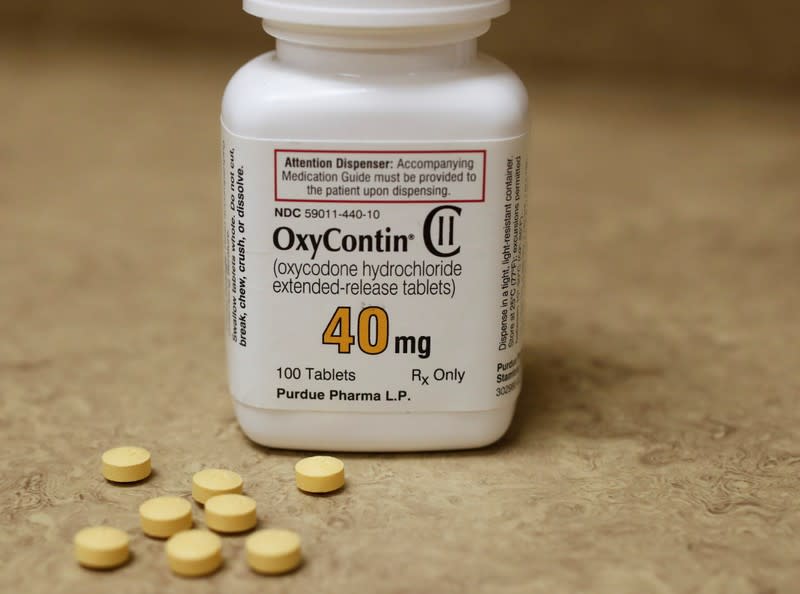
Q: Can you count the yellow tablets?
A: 8